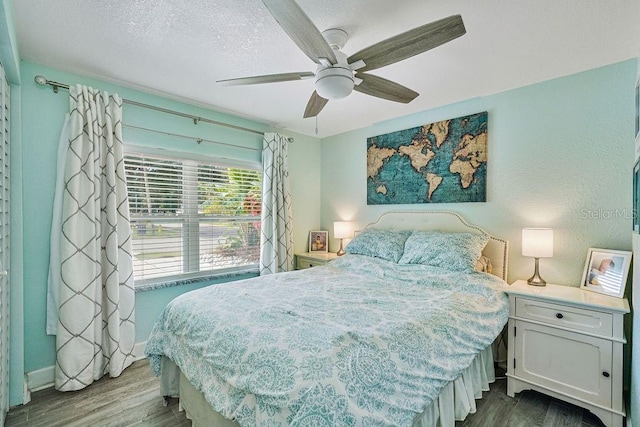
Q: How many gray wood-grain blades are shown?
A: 5